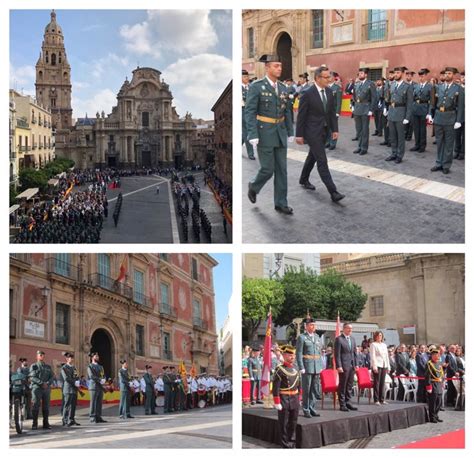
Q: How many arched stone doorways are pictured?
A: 2